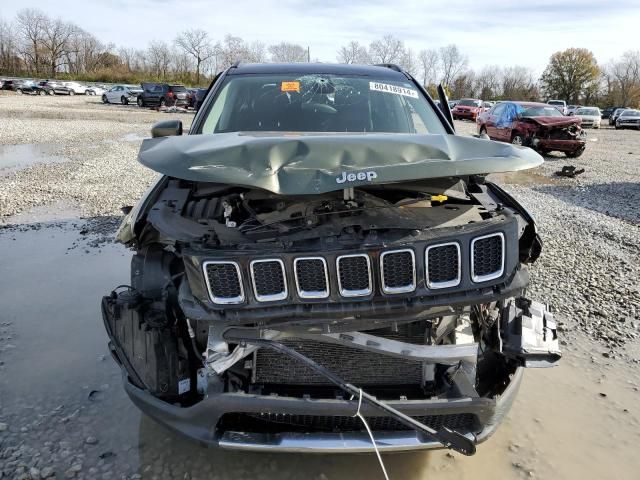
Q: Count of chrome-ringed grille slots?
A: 7